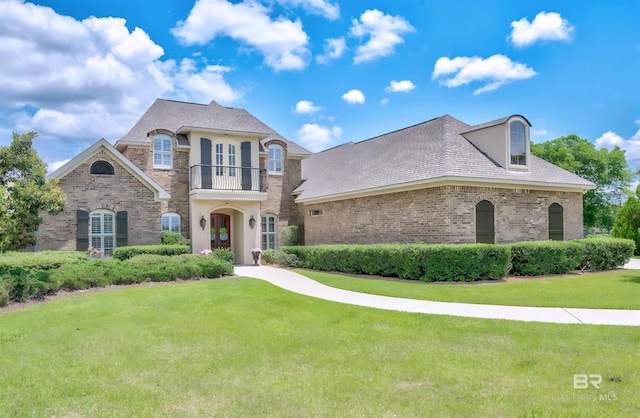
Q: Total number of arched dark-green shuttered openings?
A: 2